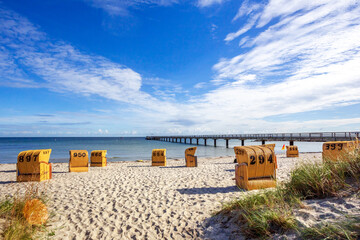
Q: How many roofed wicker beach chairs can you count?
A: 8